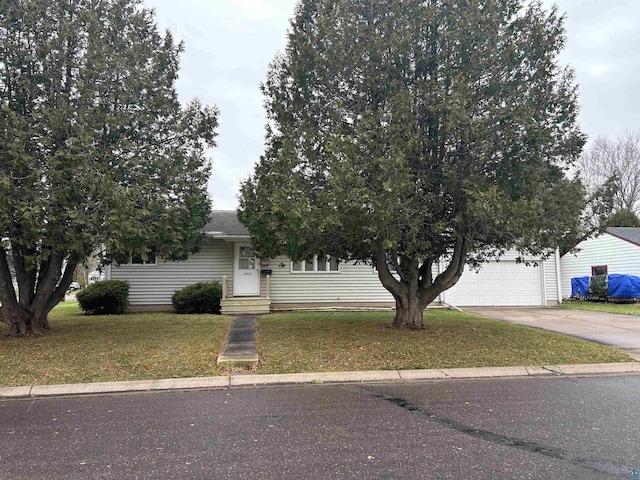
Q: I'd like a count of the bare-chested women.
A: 0